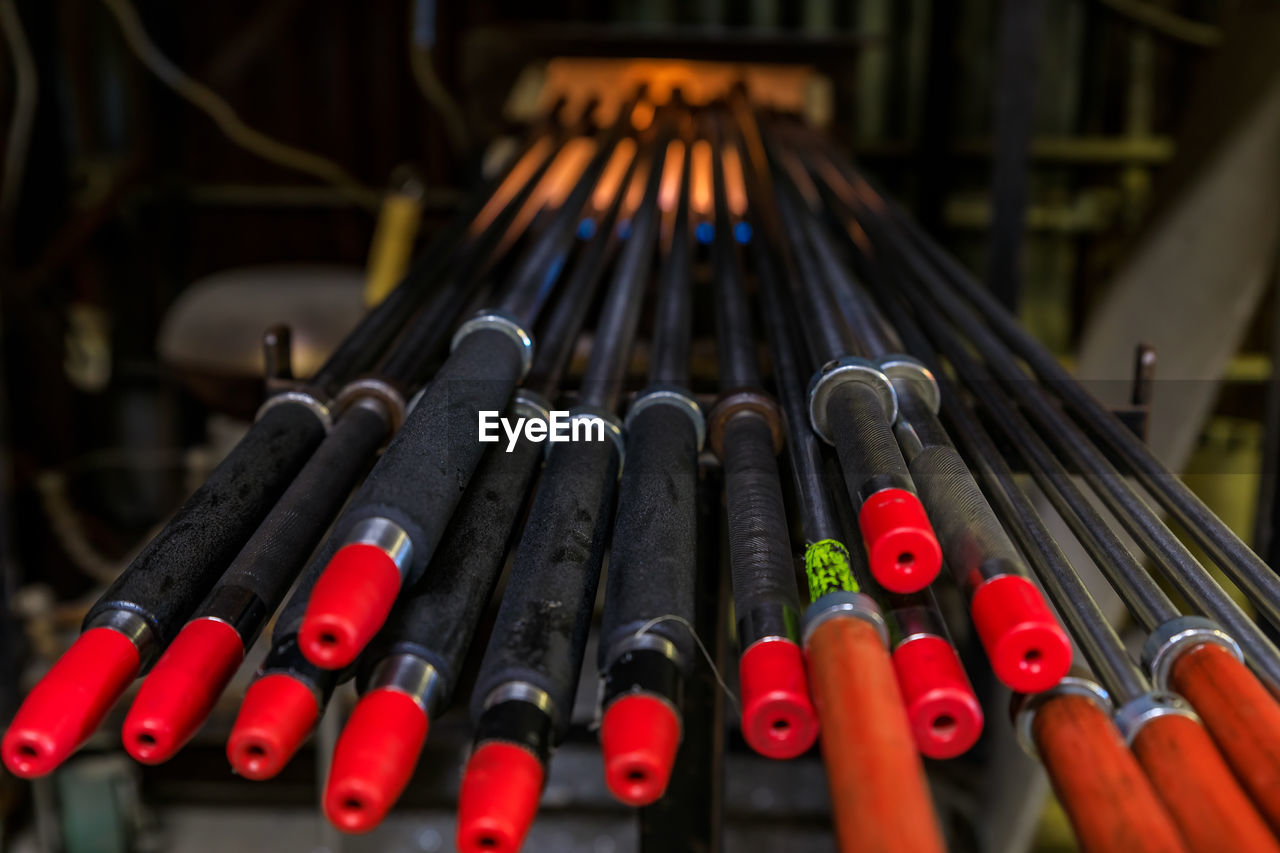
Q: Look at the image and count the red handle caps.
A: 11